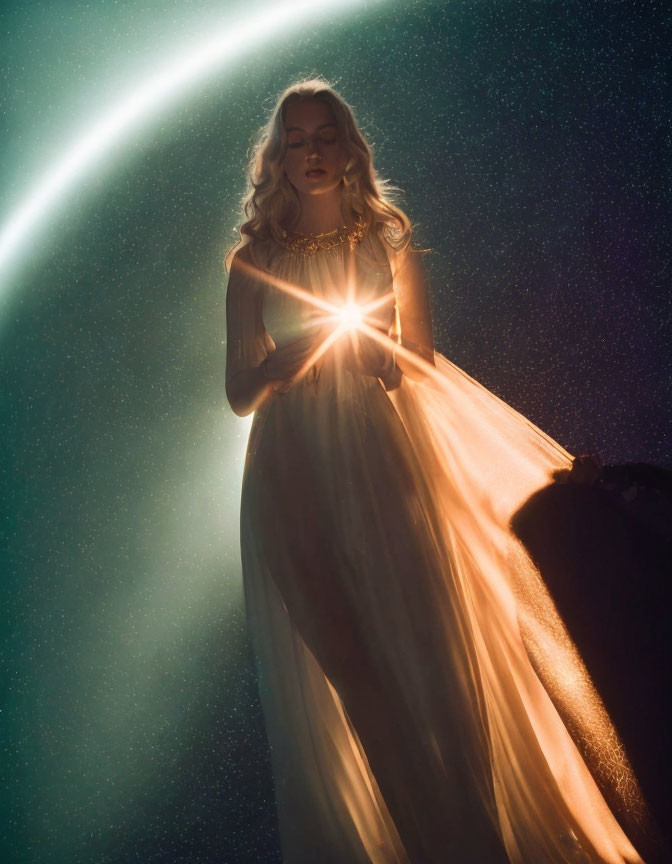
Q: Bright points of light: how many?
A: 1